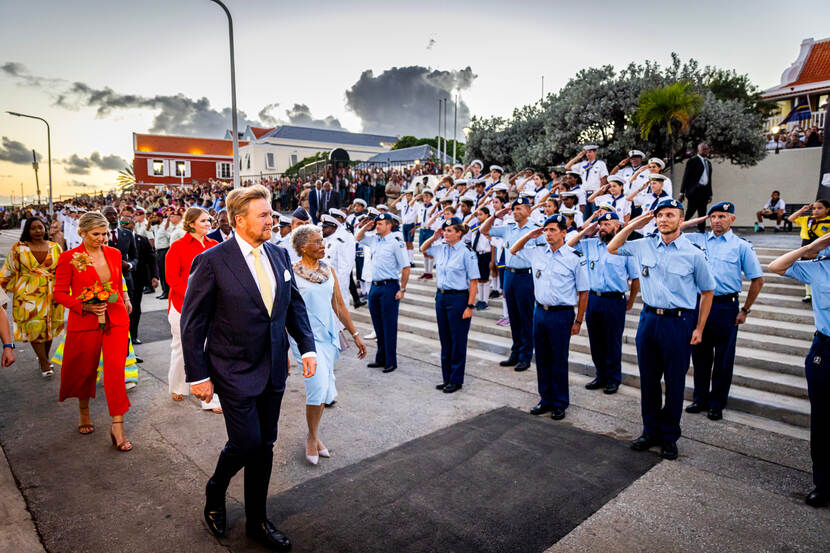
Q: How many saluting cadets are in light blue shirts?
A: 8